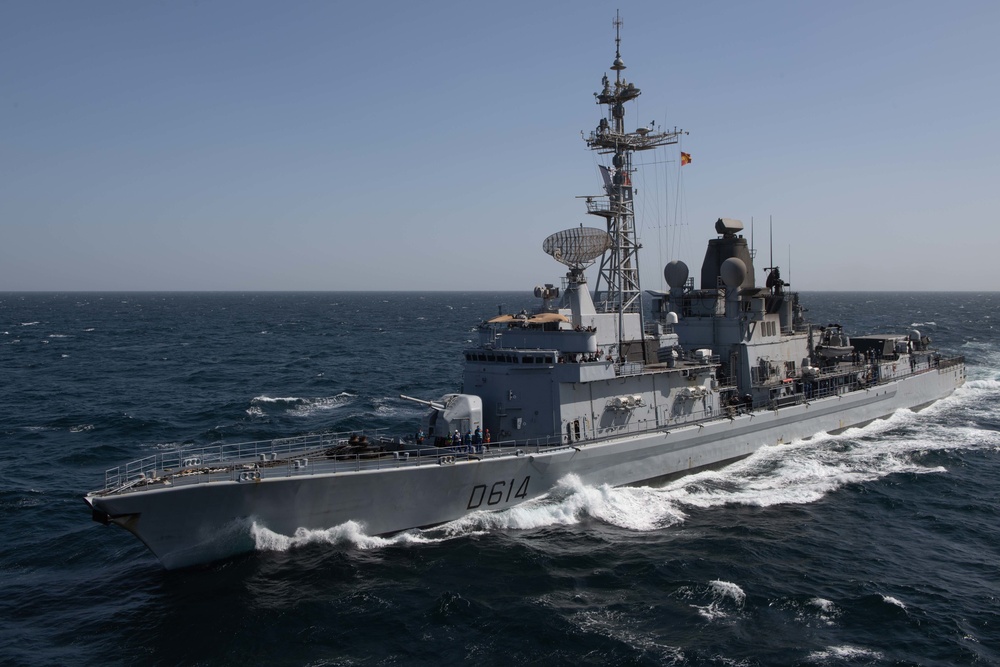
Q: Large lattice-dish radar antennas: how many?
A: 1